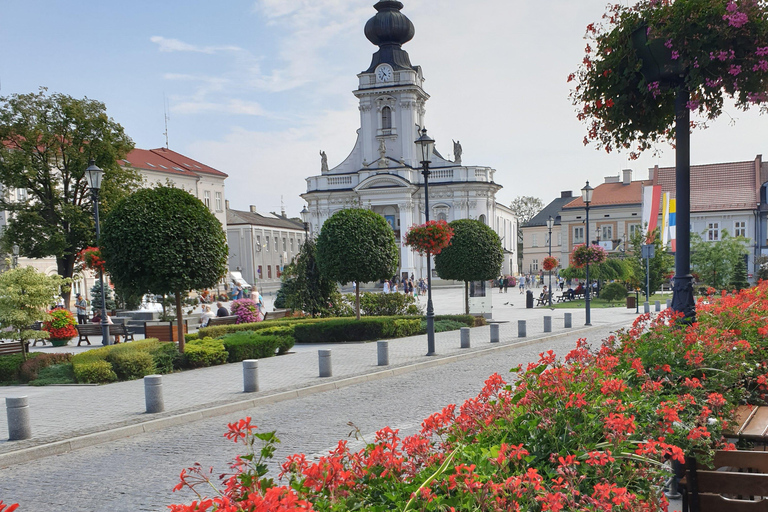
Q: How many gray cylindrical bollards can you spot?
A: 13